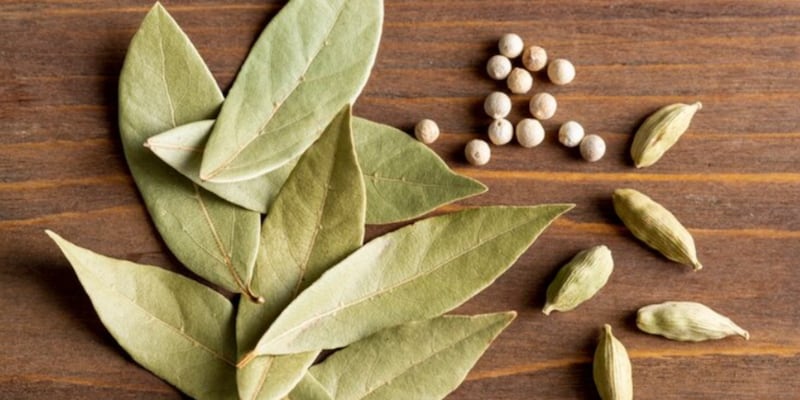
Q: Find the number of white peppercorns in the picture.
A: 13